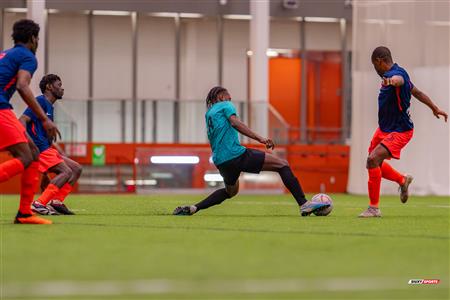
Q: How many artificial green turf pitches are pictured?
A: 1